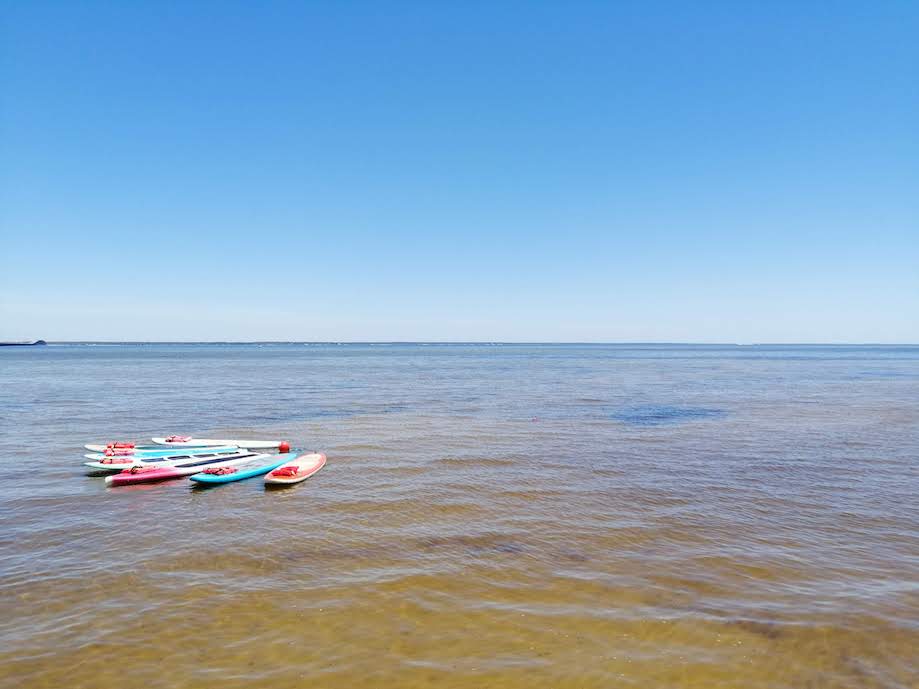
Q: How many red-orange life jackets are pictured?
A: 7